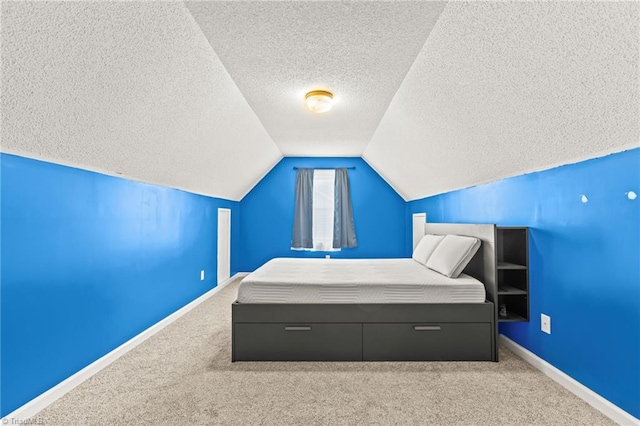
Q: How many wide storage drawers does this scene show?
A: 2